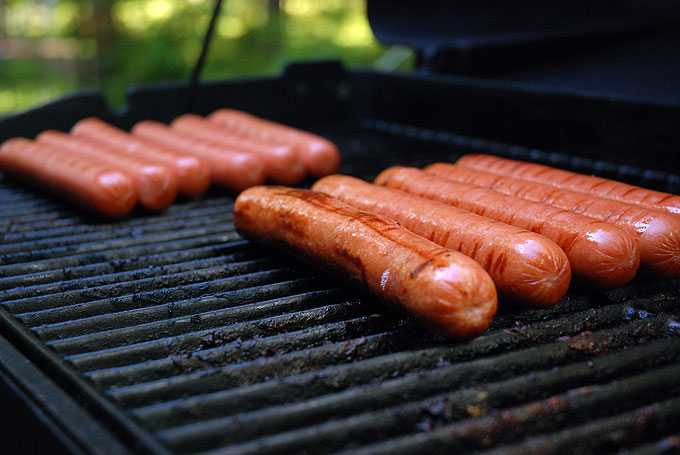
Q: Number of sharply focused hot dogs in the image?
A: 5